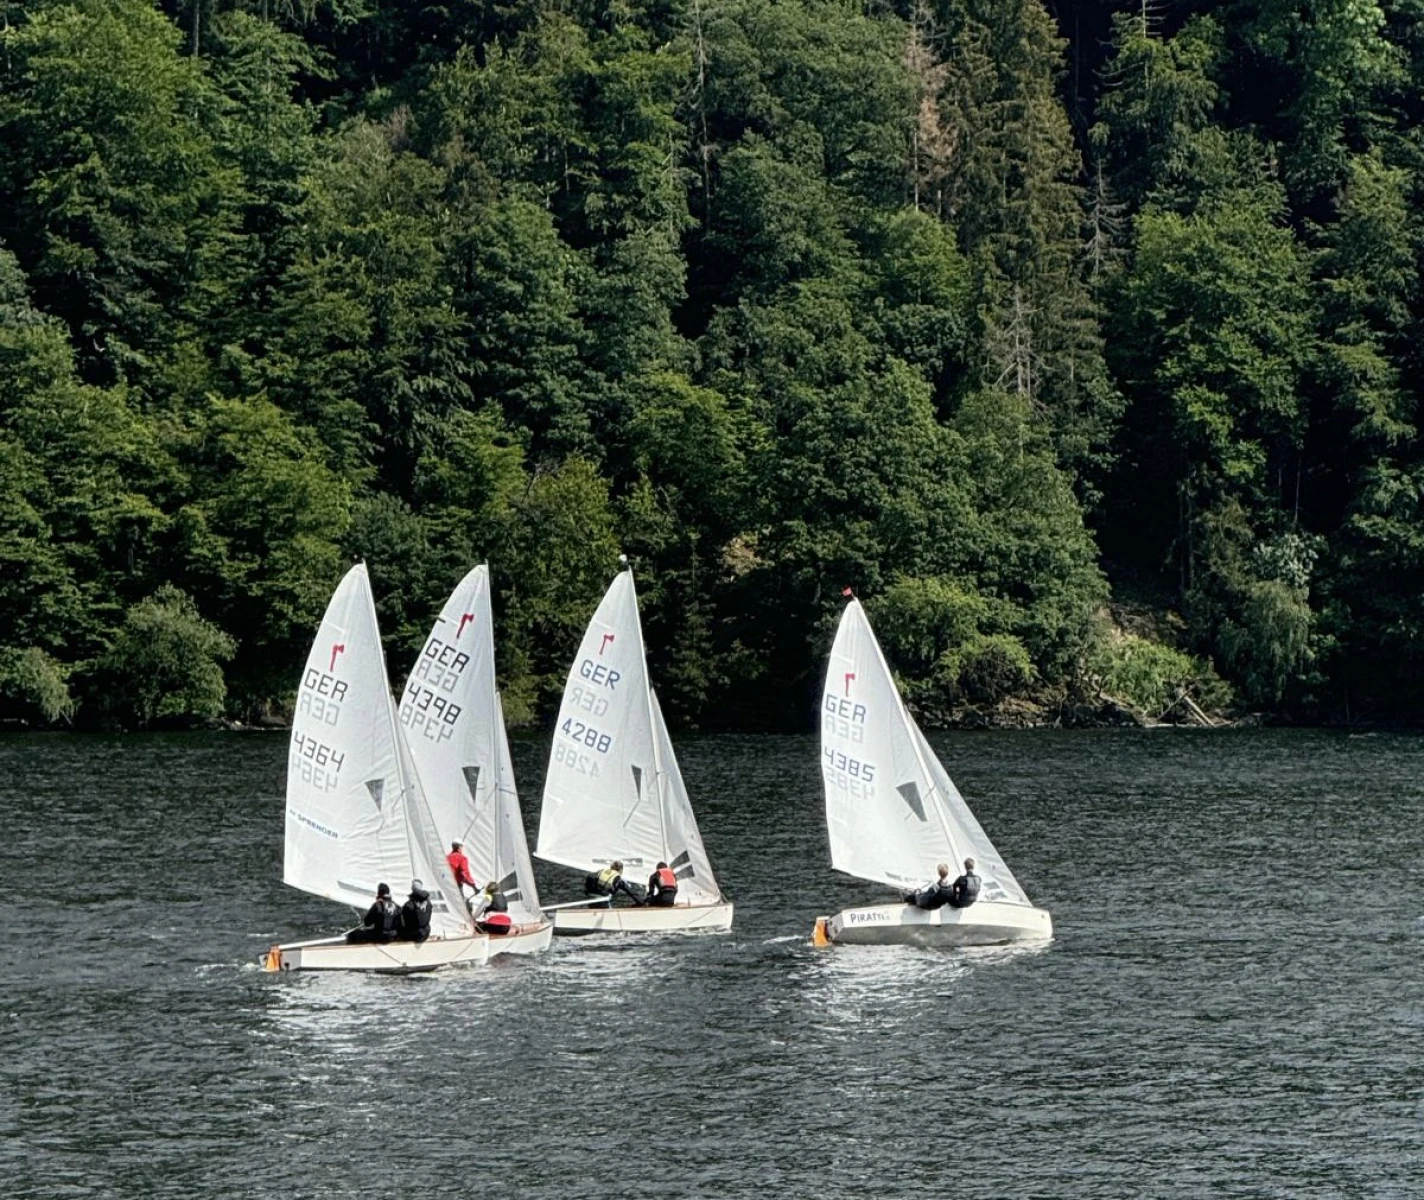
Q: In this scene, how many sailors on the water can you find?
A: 8